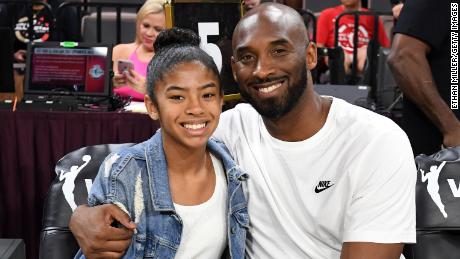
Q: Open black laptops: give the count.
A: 1